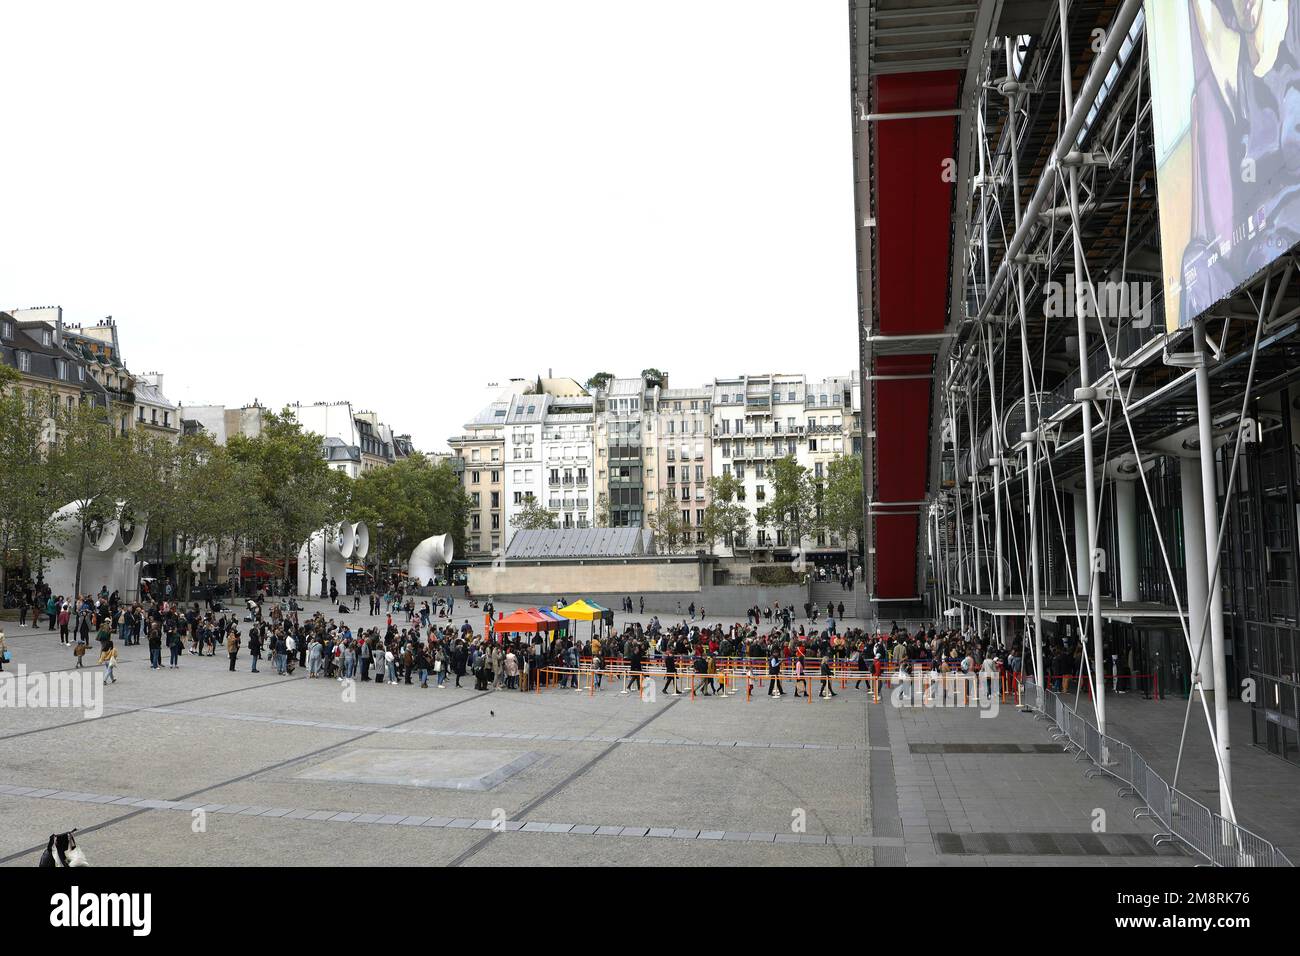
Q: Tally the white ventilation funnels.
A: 5